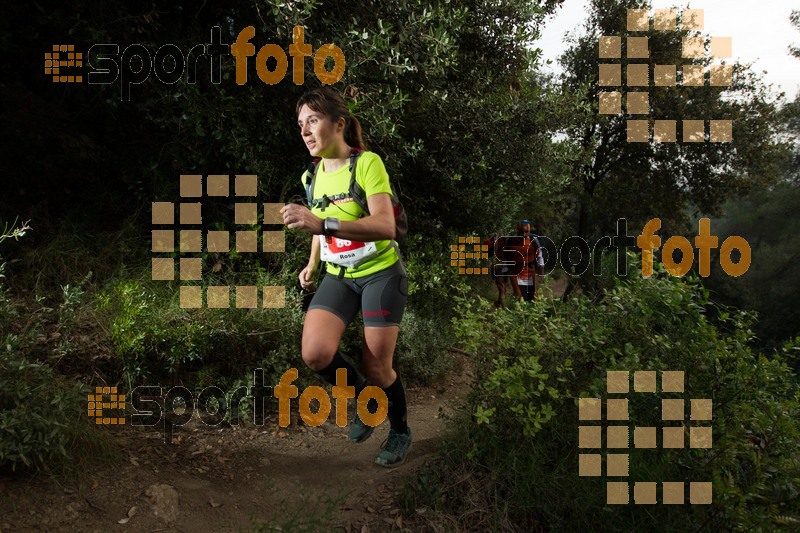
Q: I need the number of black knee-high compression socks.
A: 2